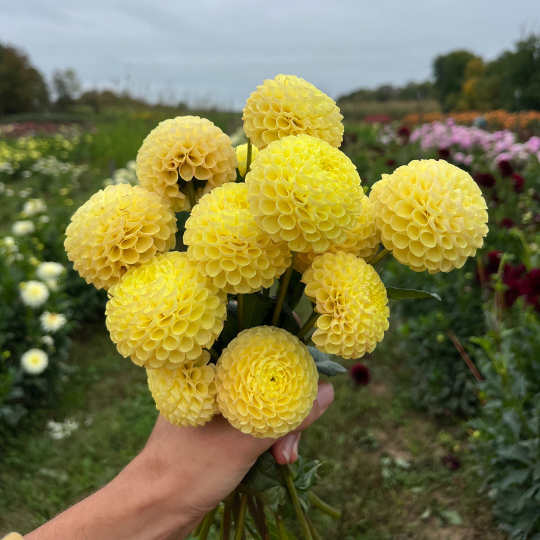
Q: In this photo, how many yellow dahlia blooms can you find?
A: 11